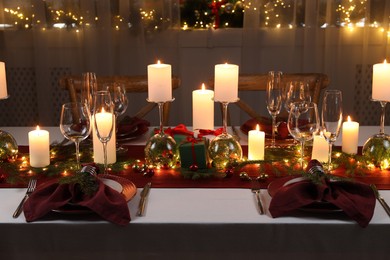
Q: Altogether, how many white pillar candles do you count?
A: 10